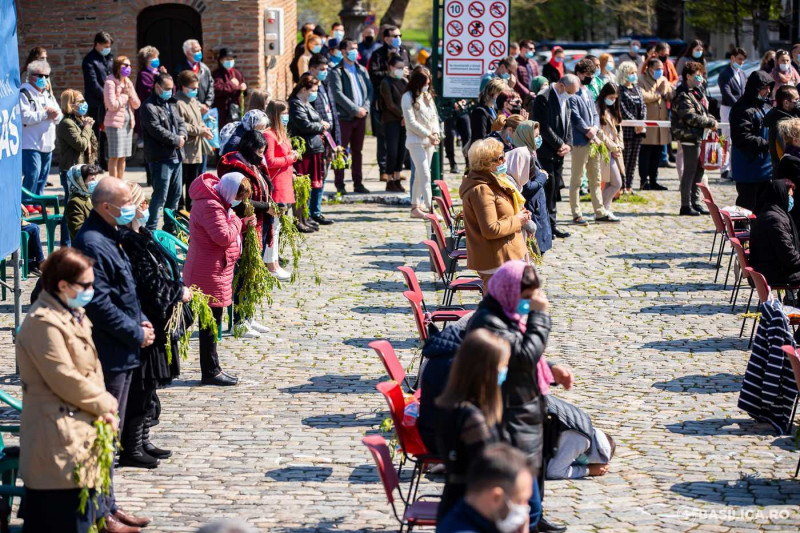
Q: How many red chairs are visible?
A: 15